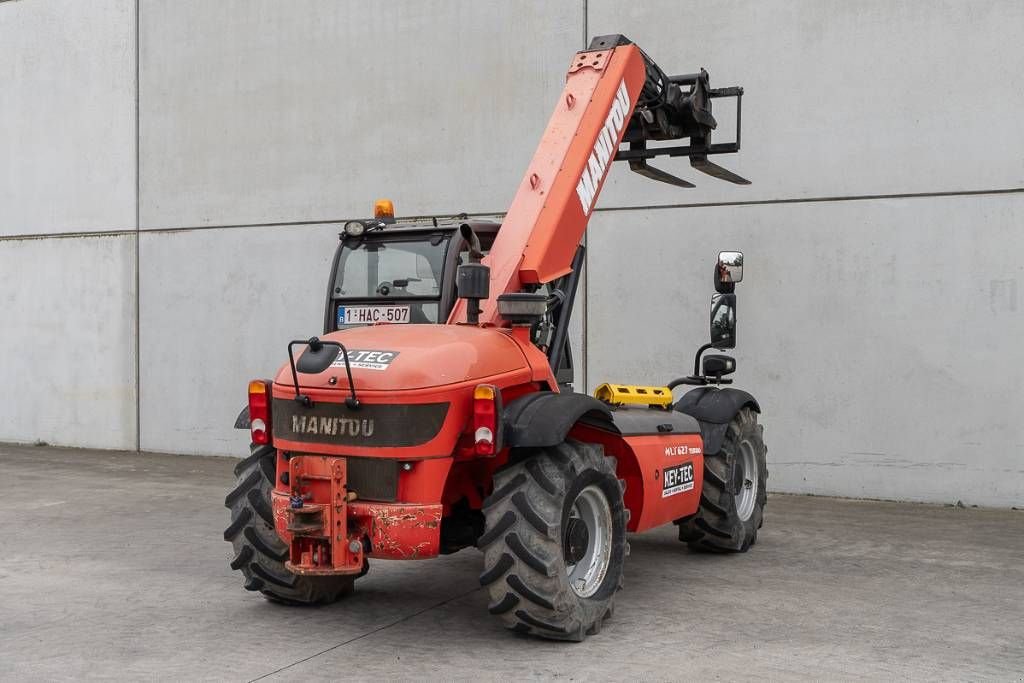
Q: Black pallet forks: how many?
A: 2